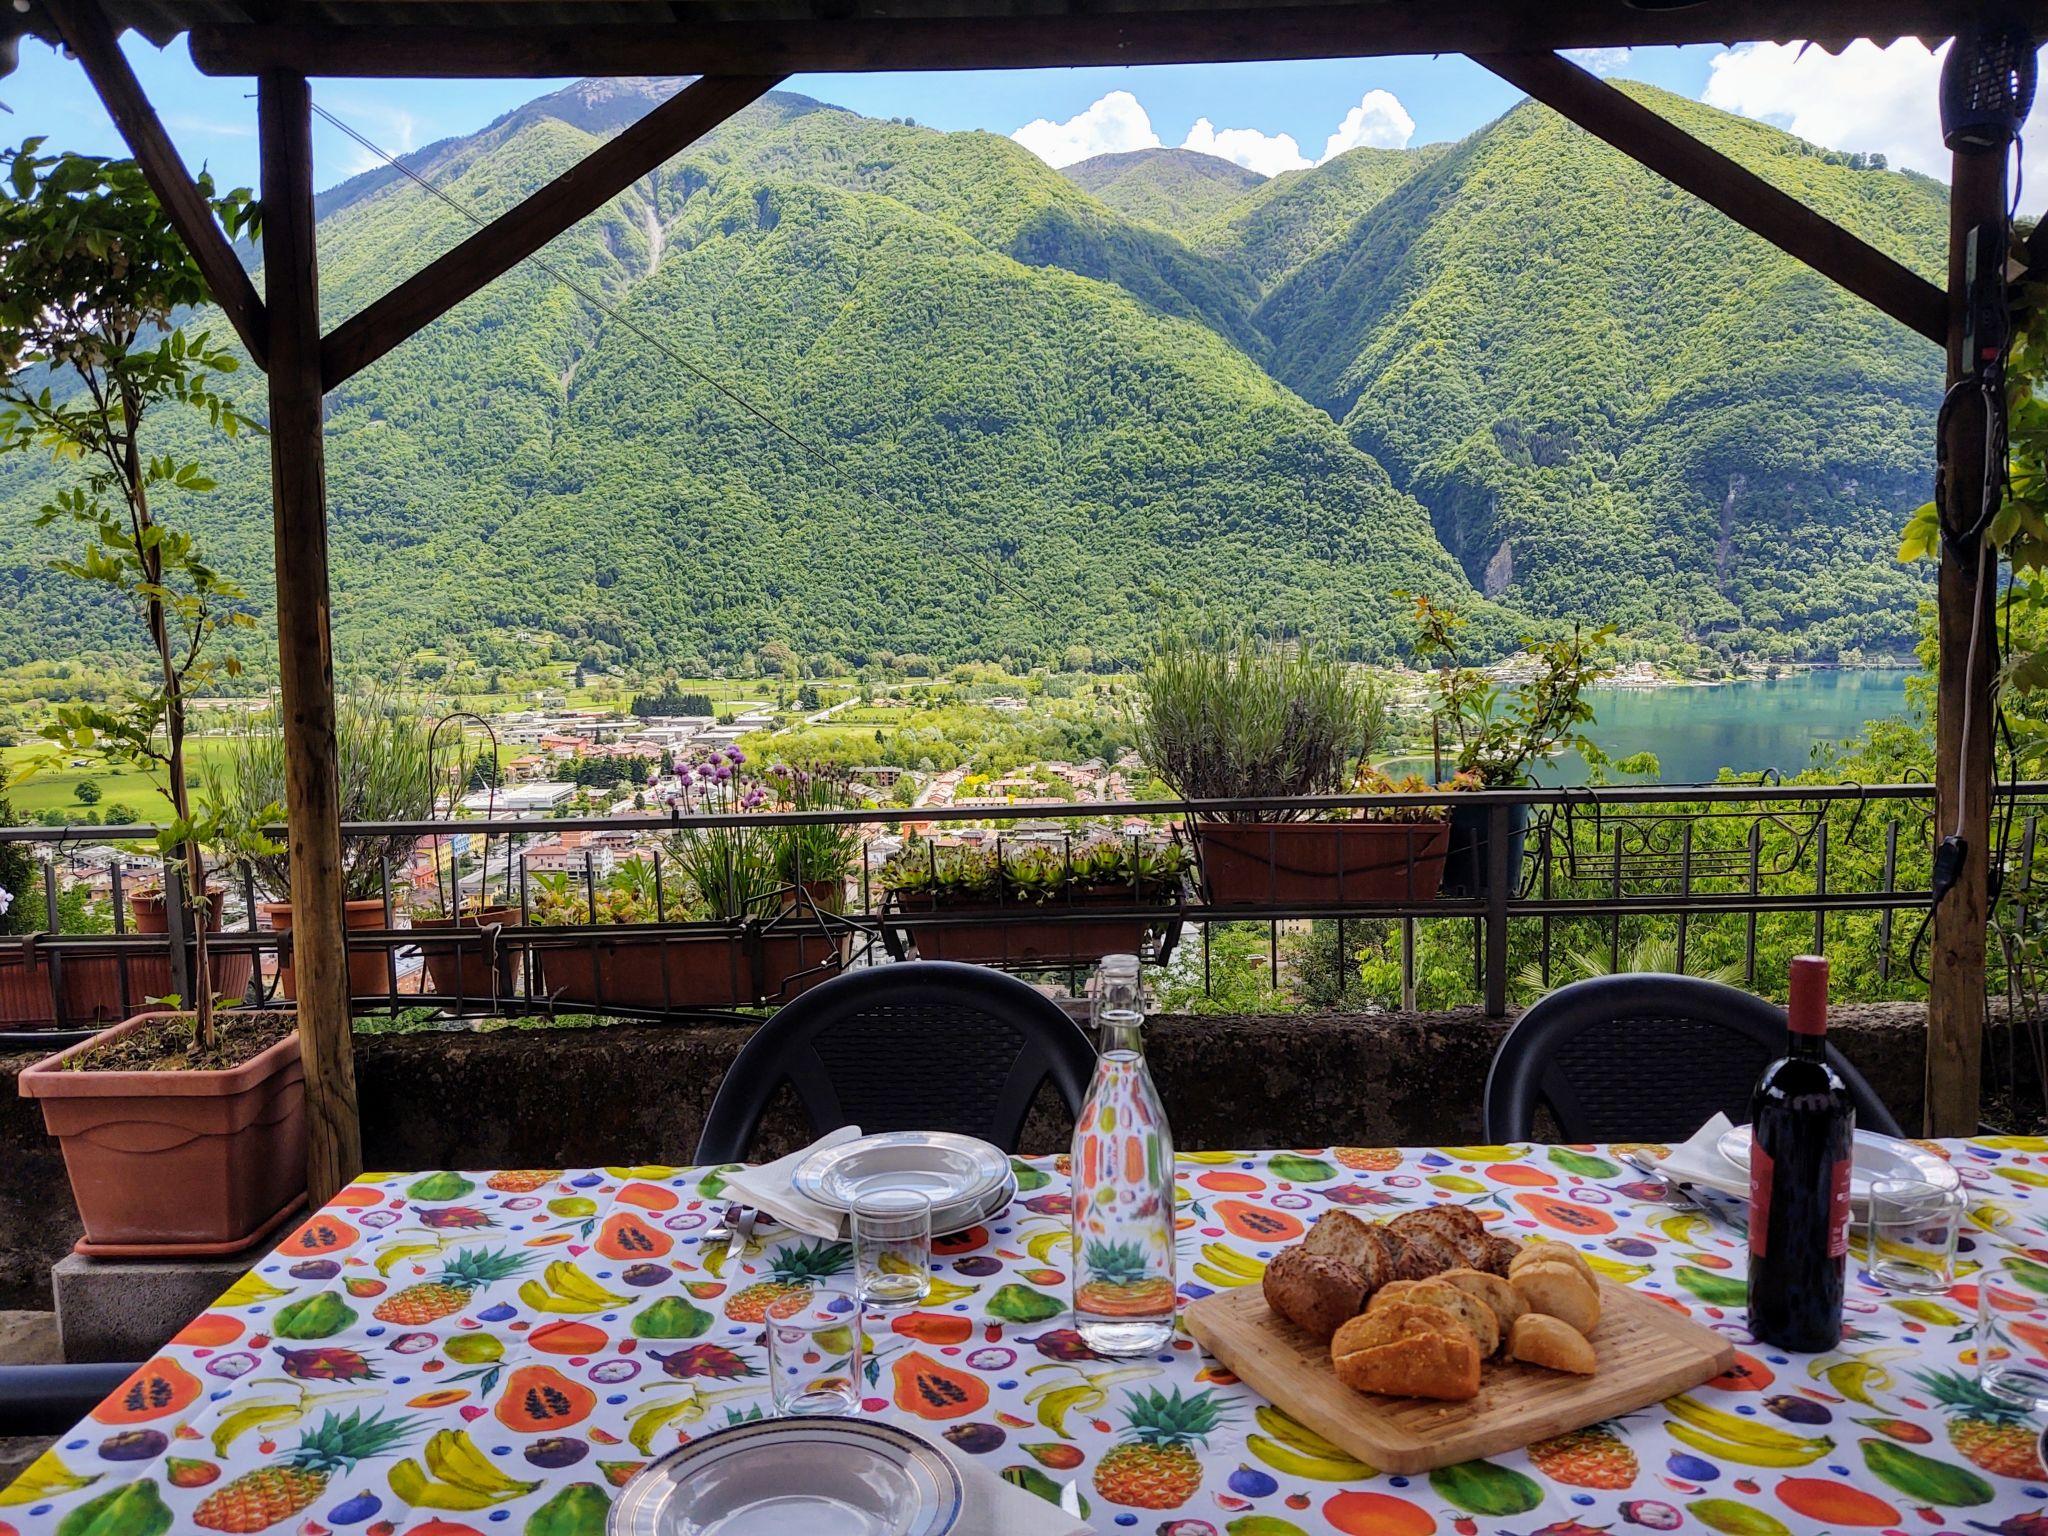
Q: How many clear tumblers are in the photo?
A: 4